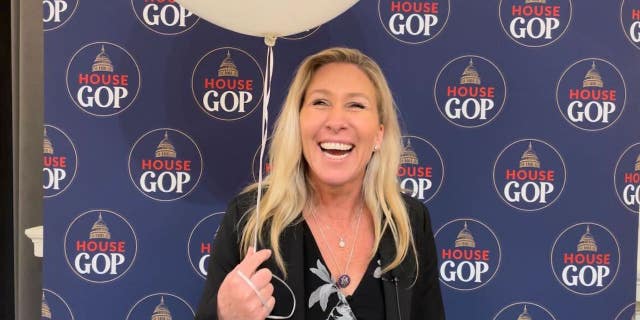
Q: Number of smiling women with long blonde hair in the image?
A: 1